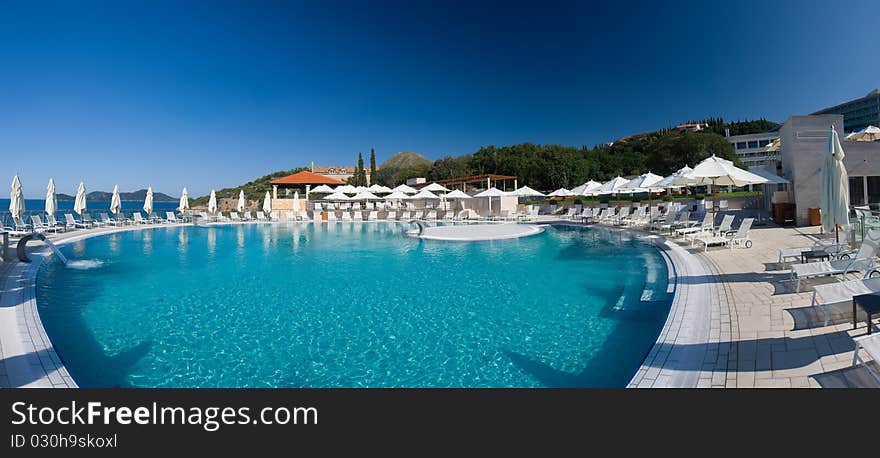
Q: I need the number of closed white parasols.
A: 11